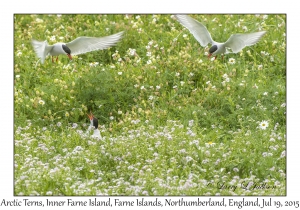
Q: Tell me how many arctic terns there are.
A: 3